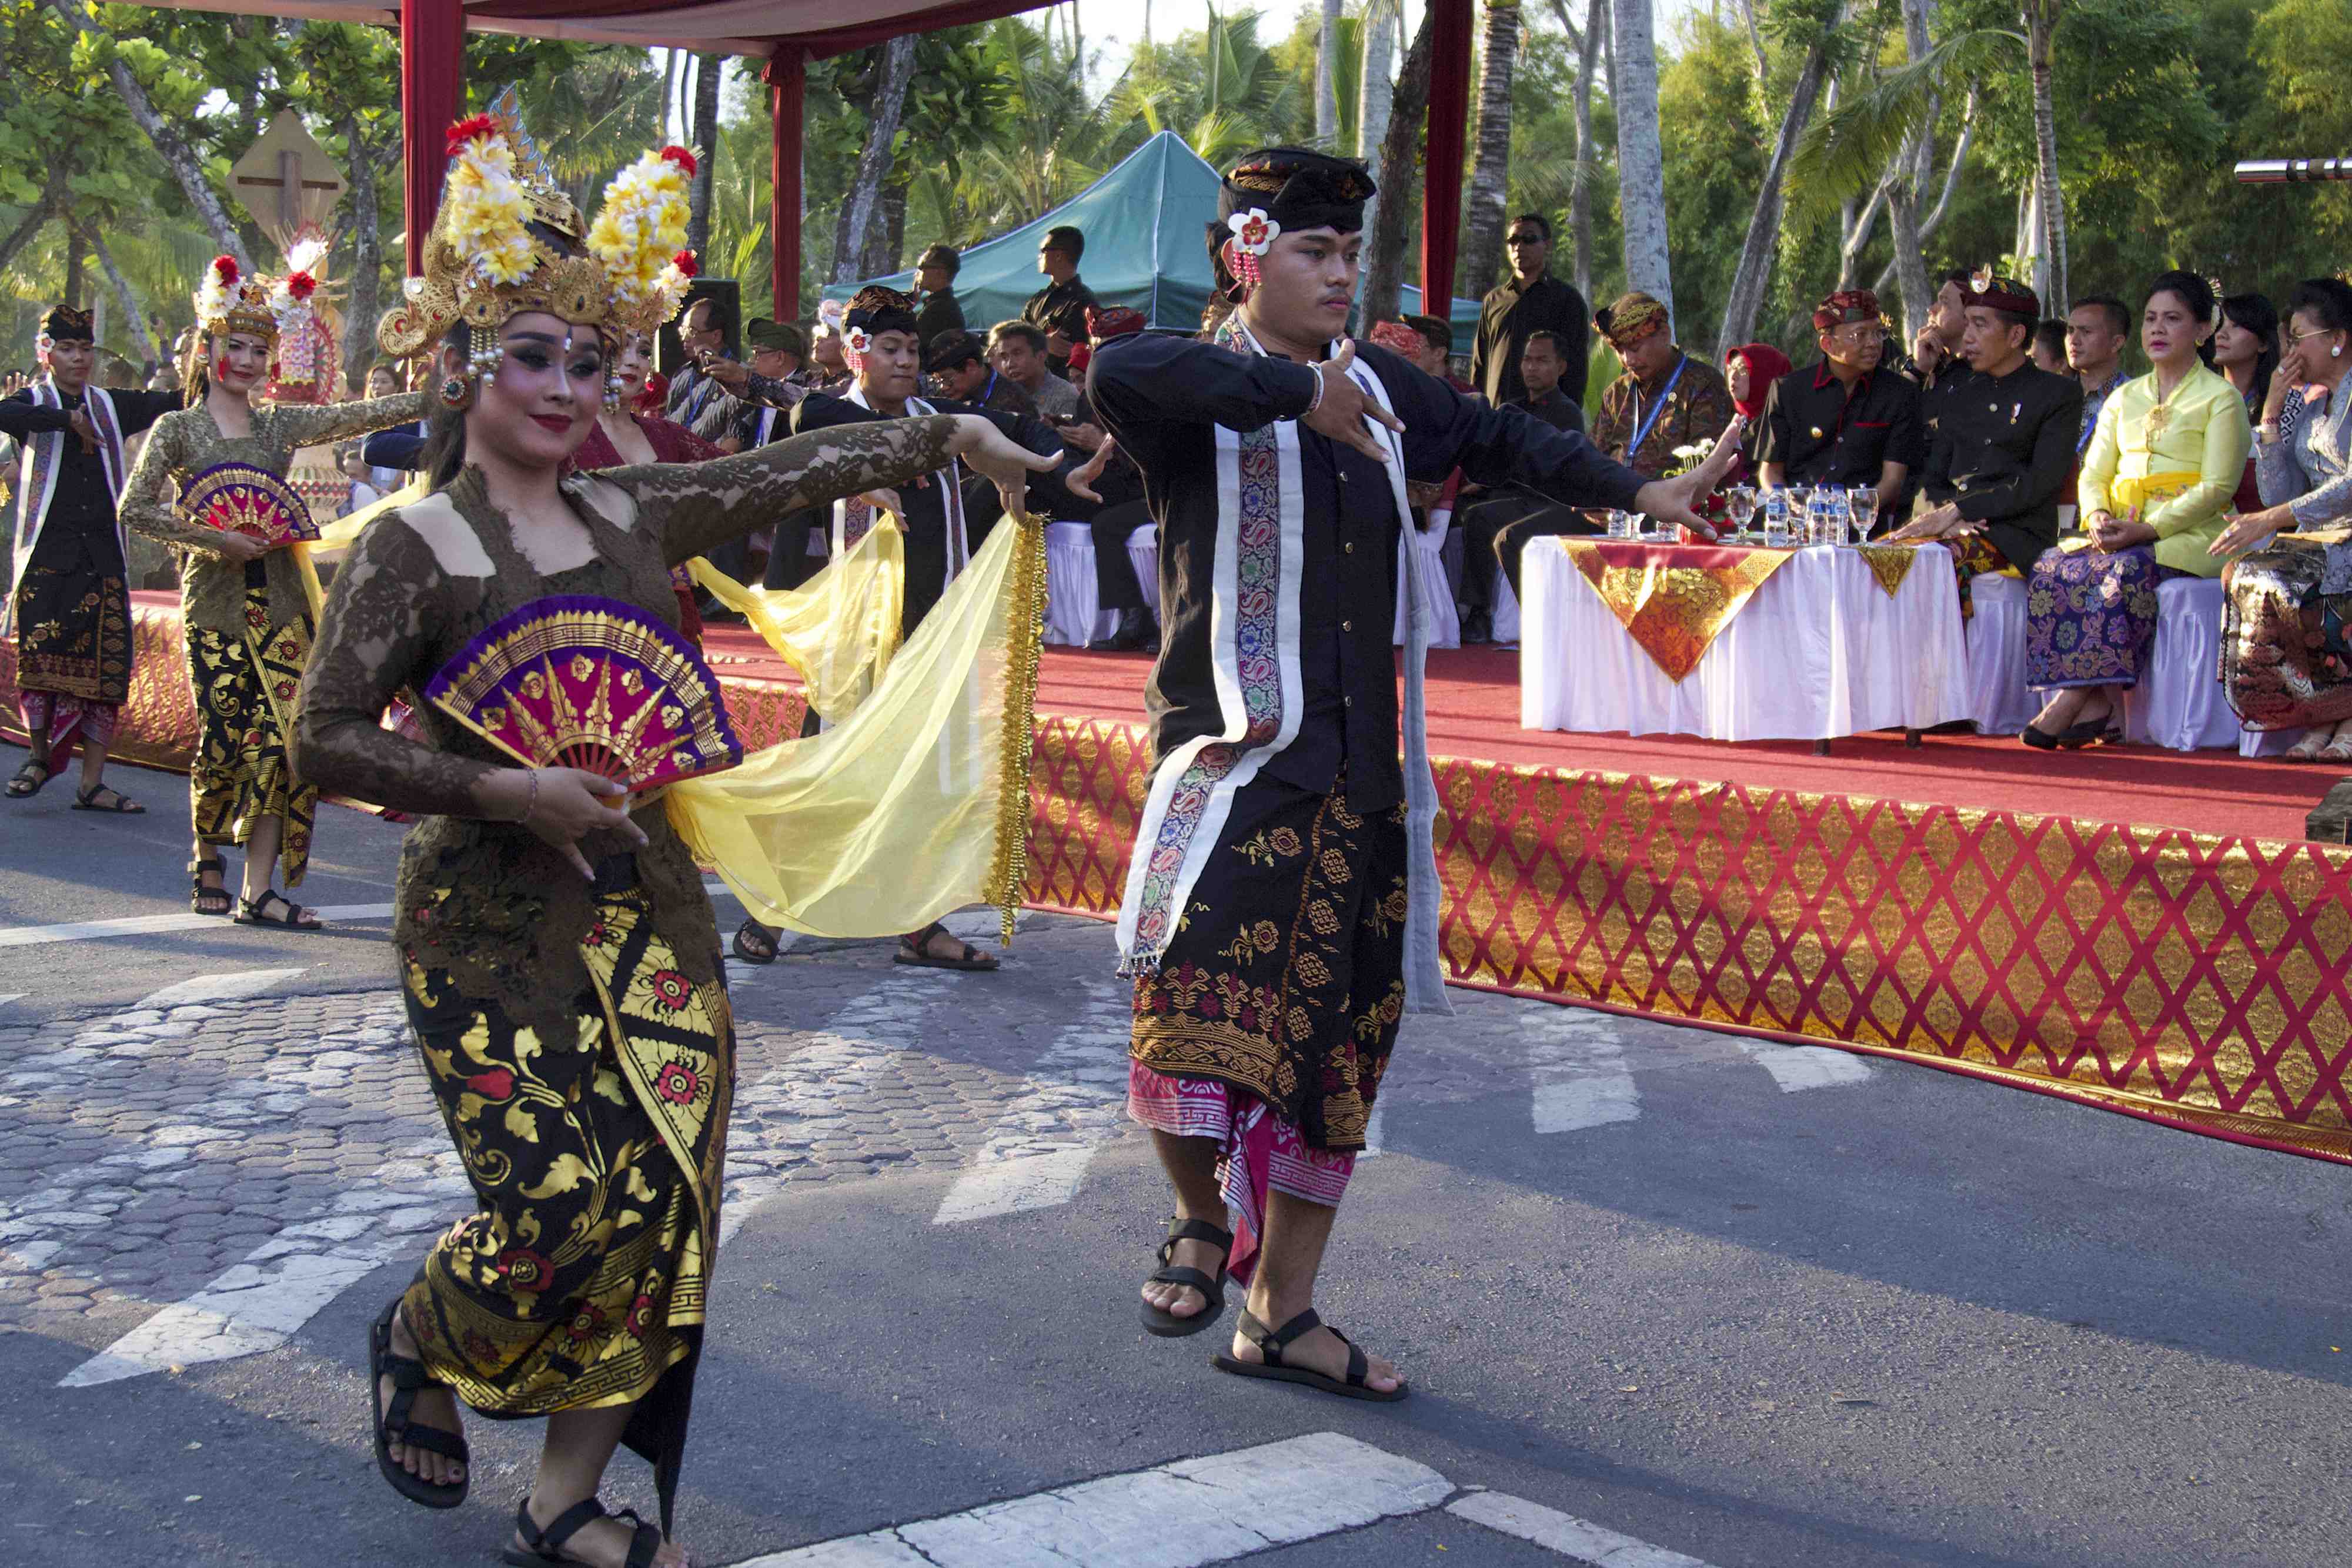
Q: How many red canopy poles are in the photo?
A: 3